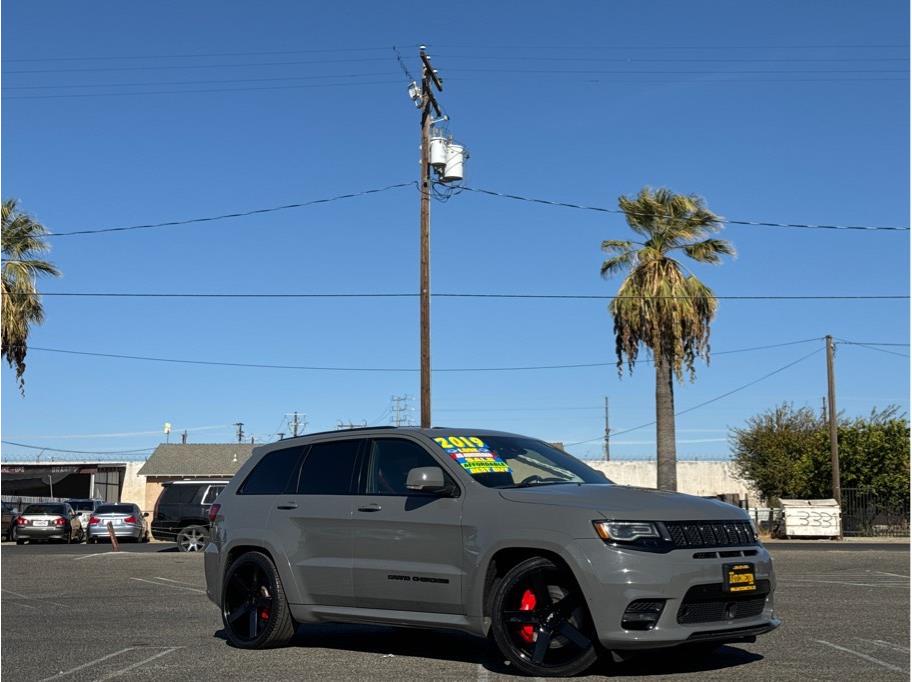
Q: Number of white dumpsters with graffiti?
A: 1